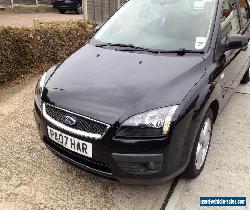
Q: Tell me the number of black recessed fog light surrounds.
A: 1